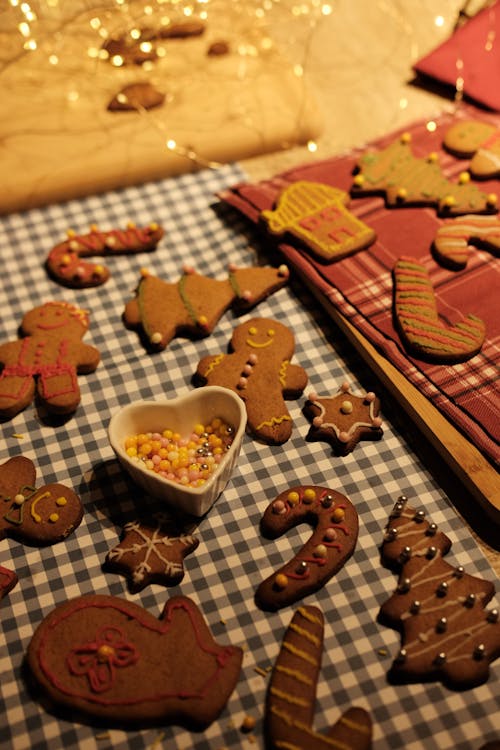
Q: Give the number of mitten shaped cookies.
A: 1